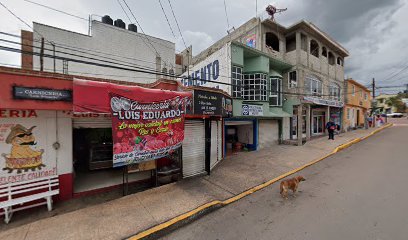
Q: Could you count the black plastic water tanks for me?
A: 3